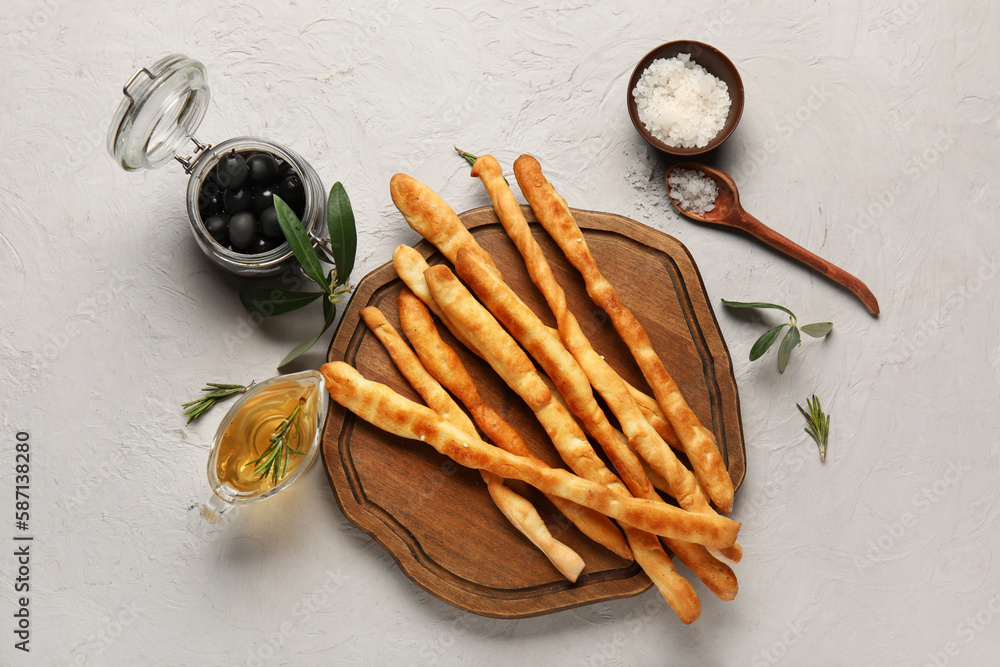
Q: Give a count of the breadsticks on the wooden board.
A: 9